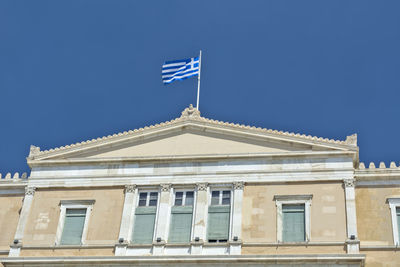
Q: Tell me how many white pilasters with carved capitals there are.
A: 6